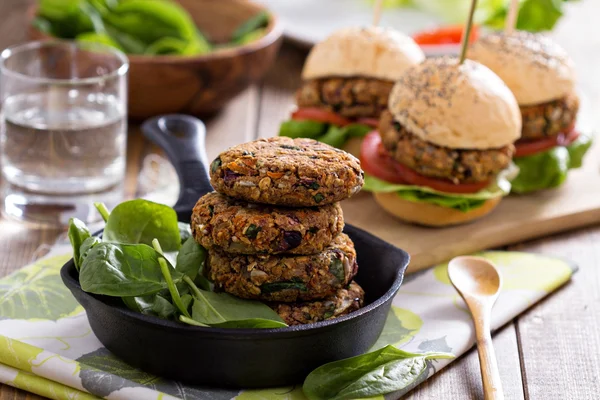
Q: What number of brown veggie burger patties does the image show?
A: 7